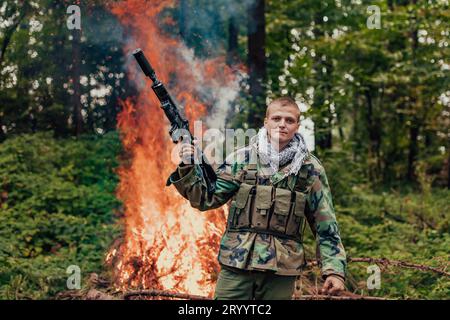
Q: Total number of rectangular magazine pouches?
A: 4